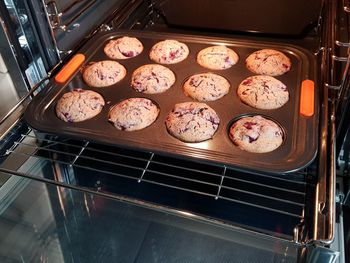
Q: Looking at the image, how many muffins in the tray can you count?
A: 12